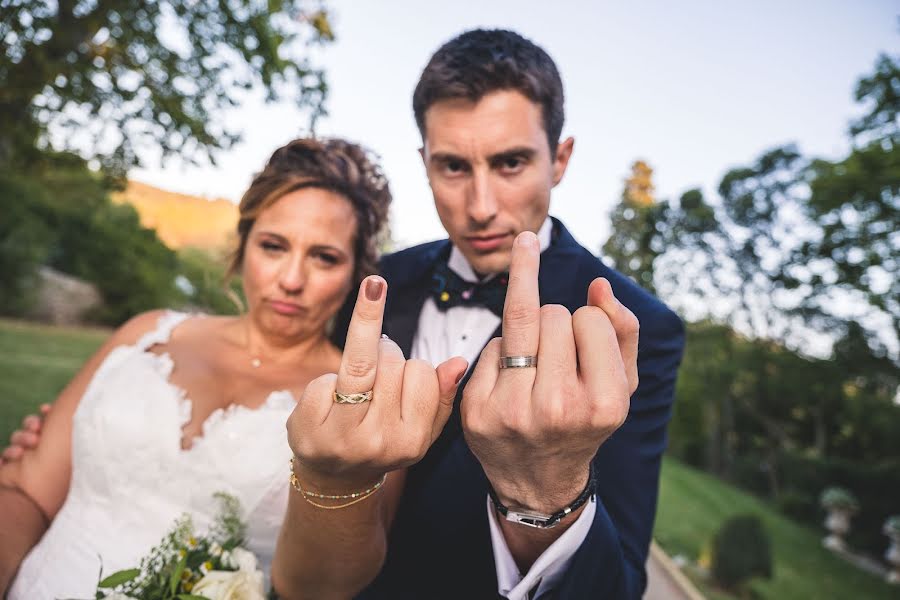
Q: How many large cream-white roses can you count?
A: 1